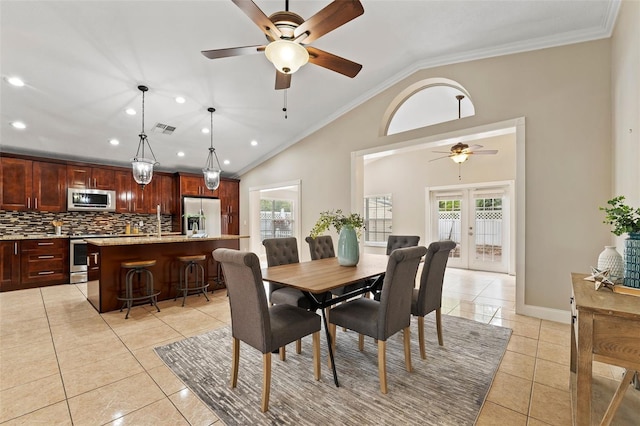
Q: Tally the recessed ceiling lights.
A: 9